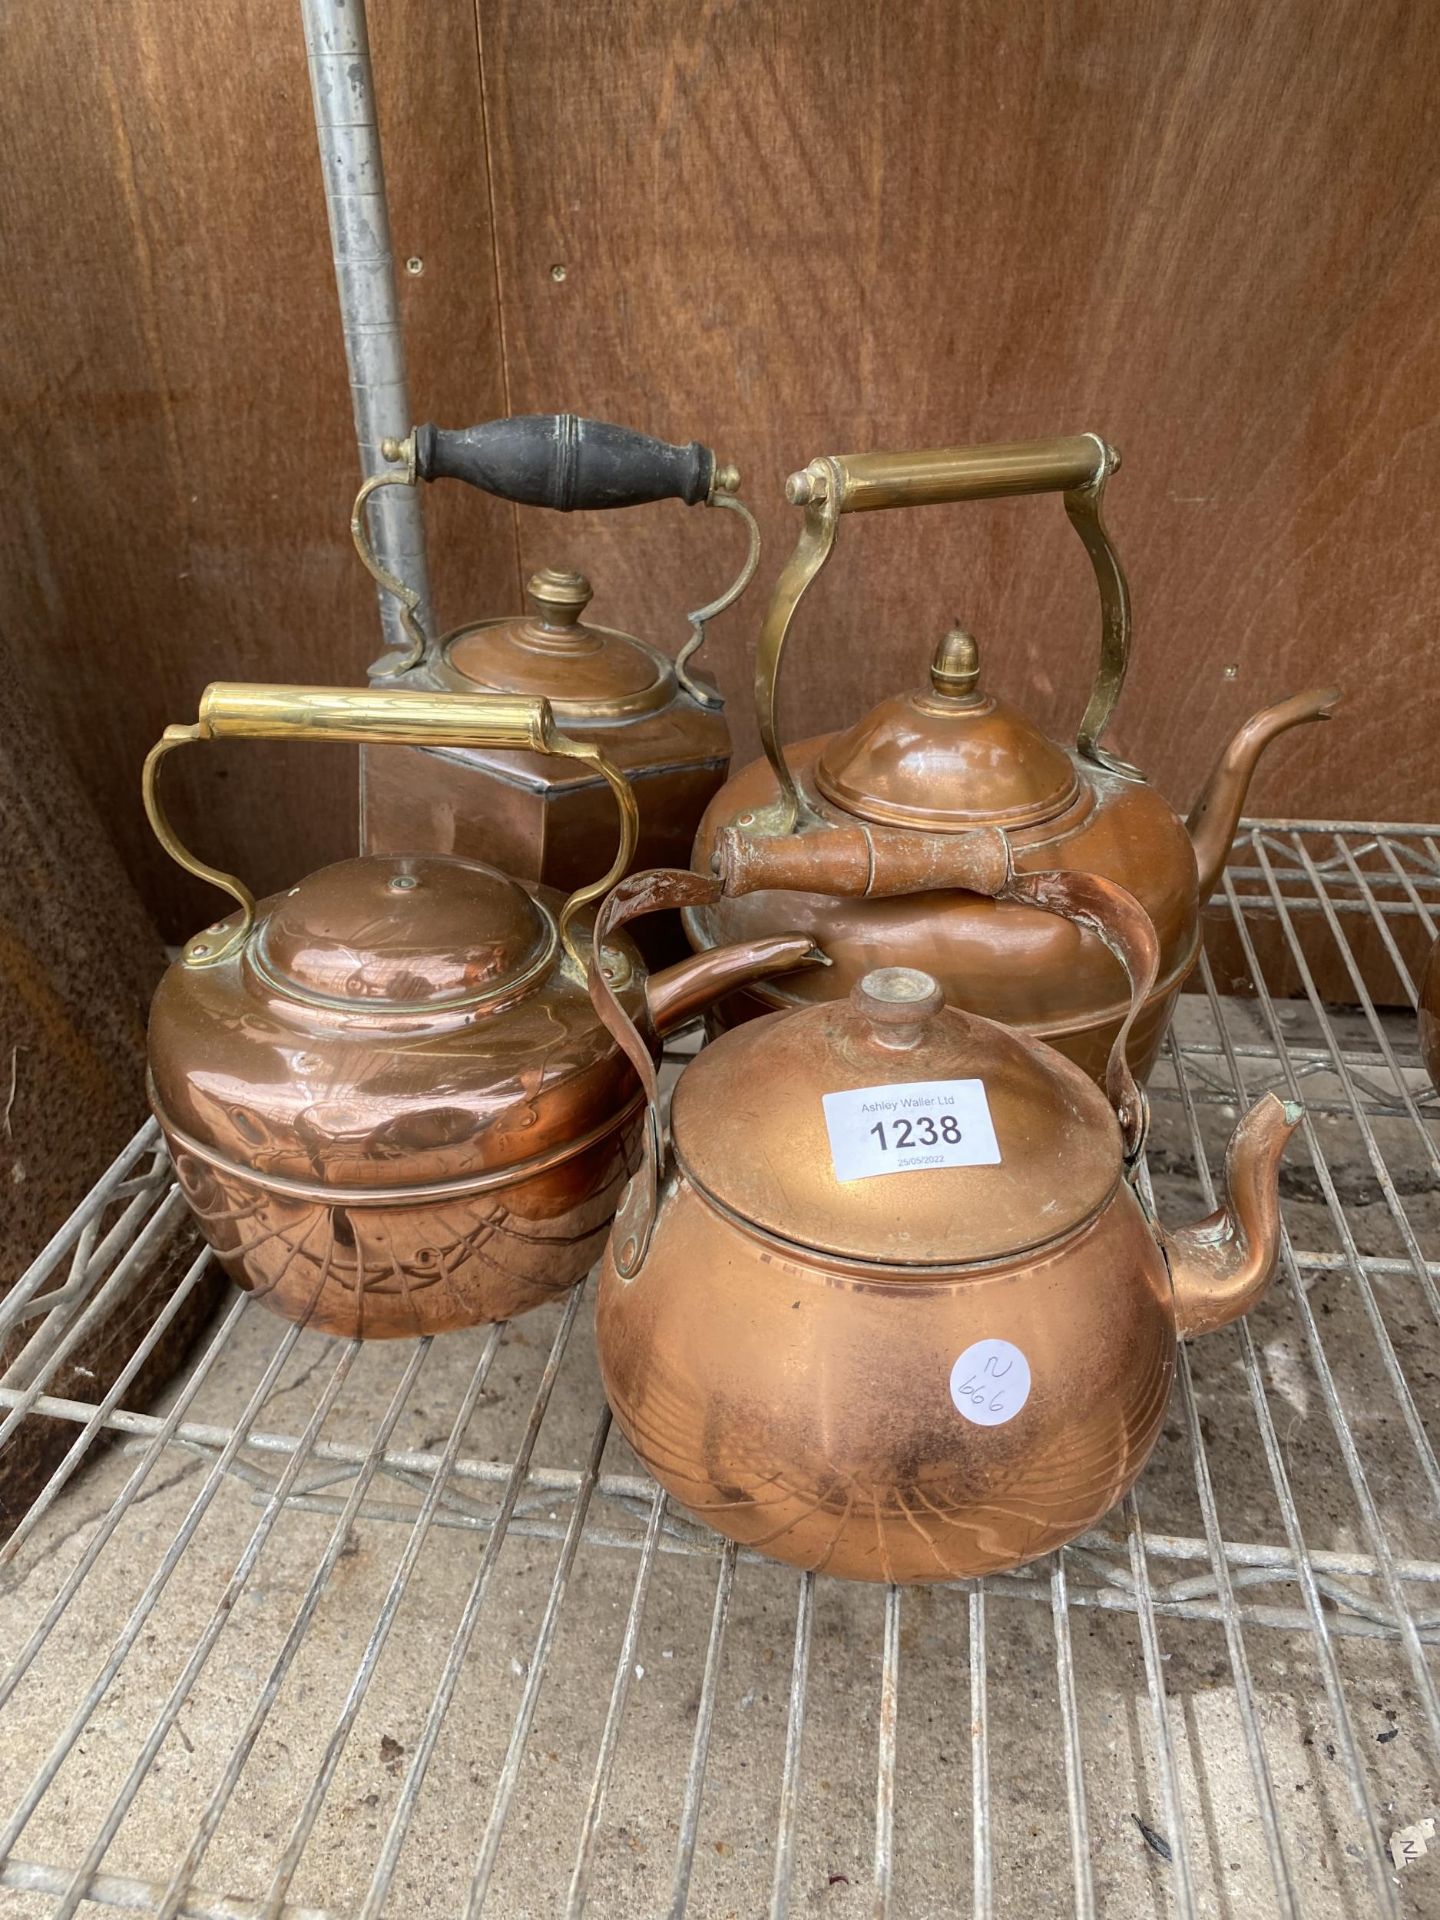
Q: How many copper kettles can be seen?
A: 4